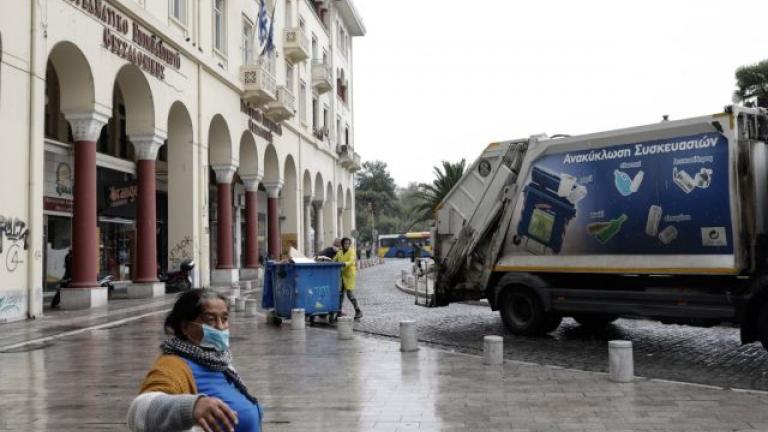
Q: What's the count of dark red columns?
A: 5